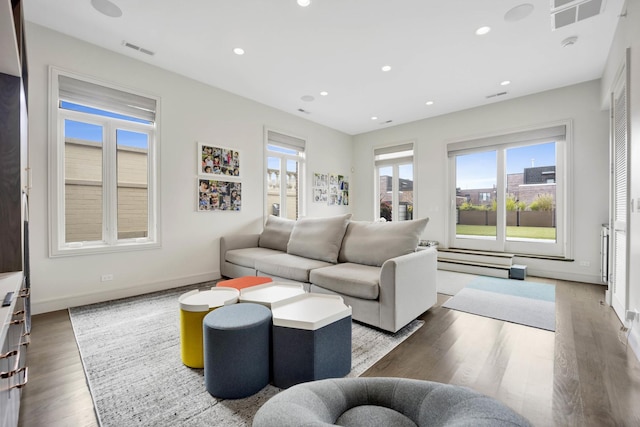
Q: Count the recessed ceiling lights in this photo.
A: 8